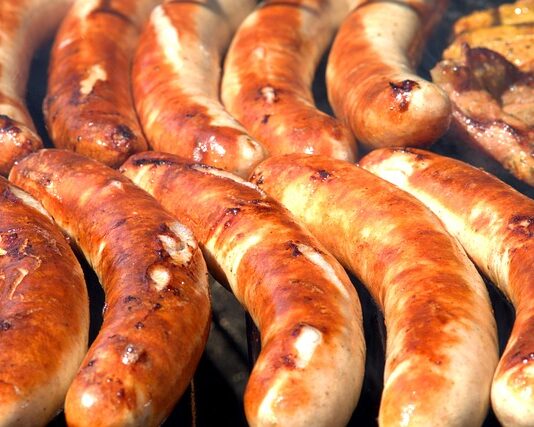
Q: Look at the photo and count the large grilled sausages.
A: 10